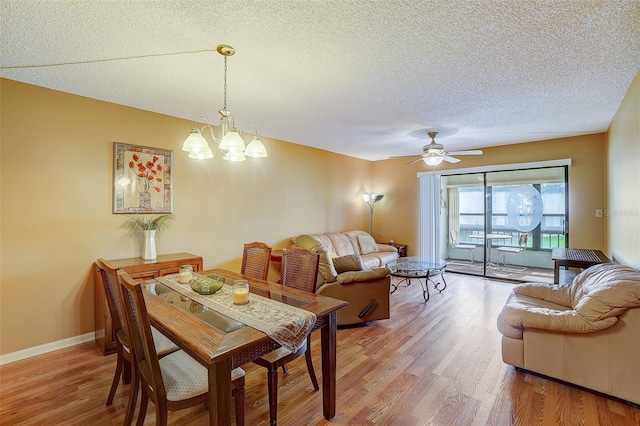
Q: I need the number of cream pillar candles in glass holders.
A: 2